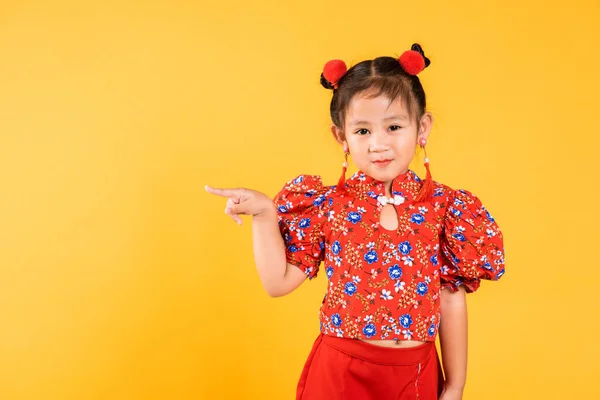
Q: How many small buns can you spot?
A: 2